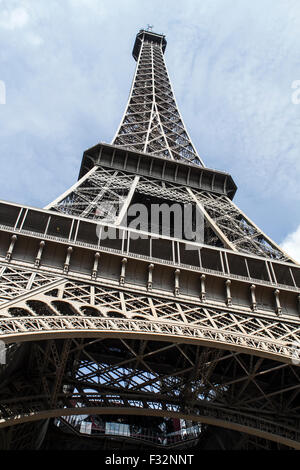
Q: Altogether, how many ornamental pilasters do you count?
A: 11